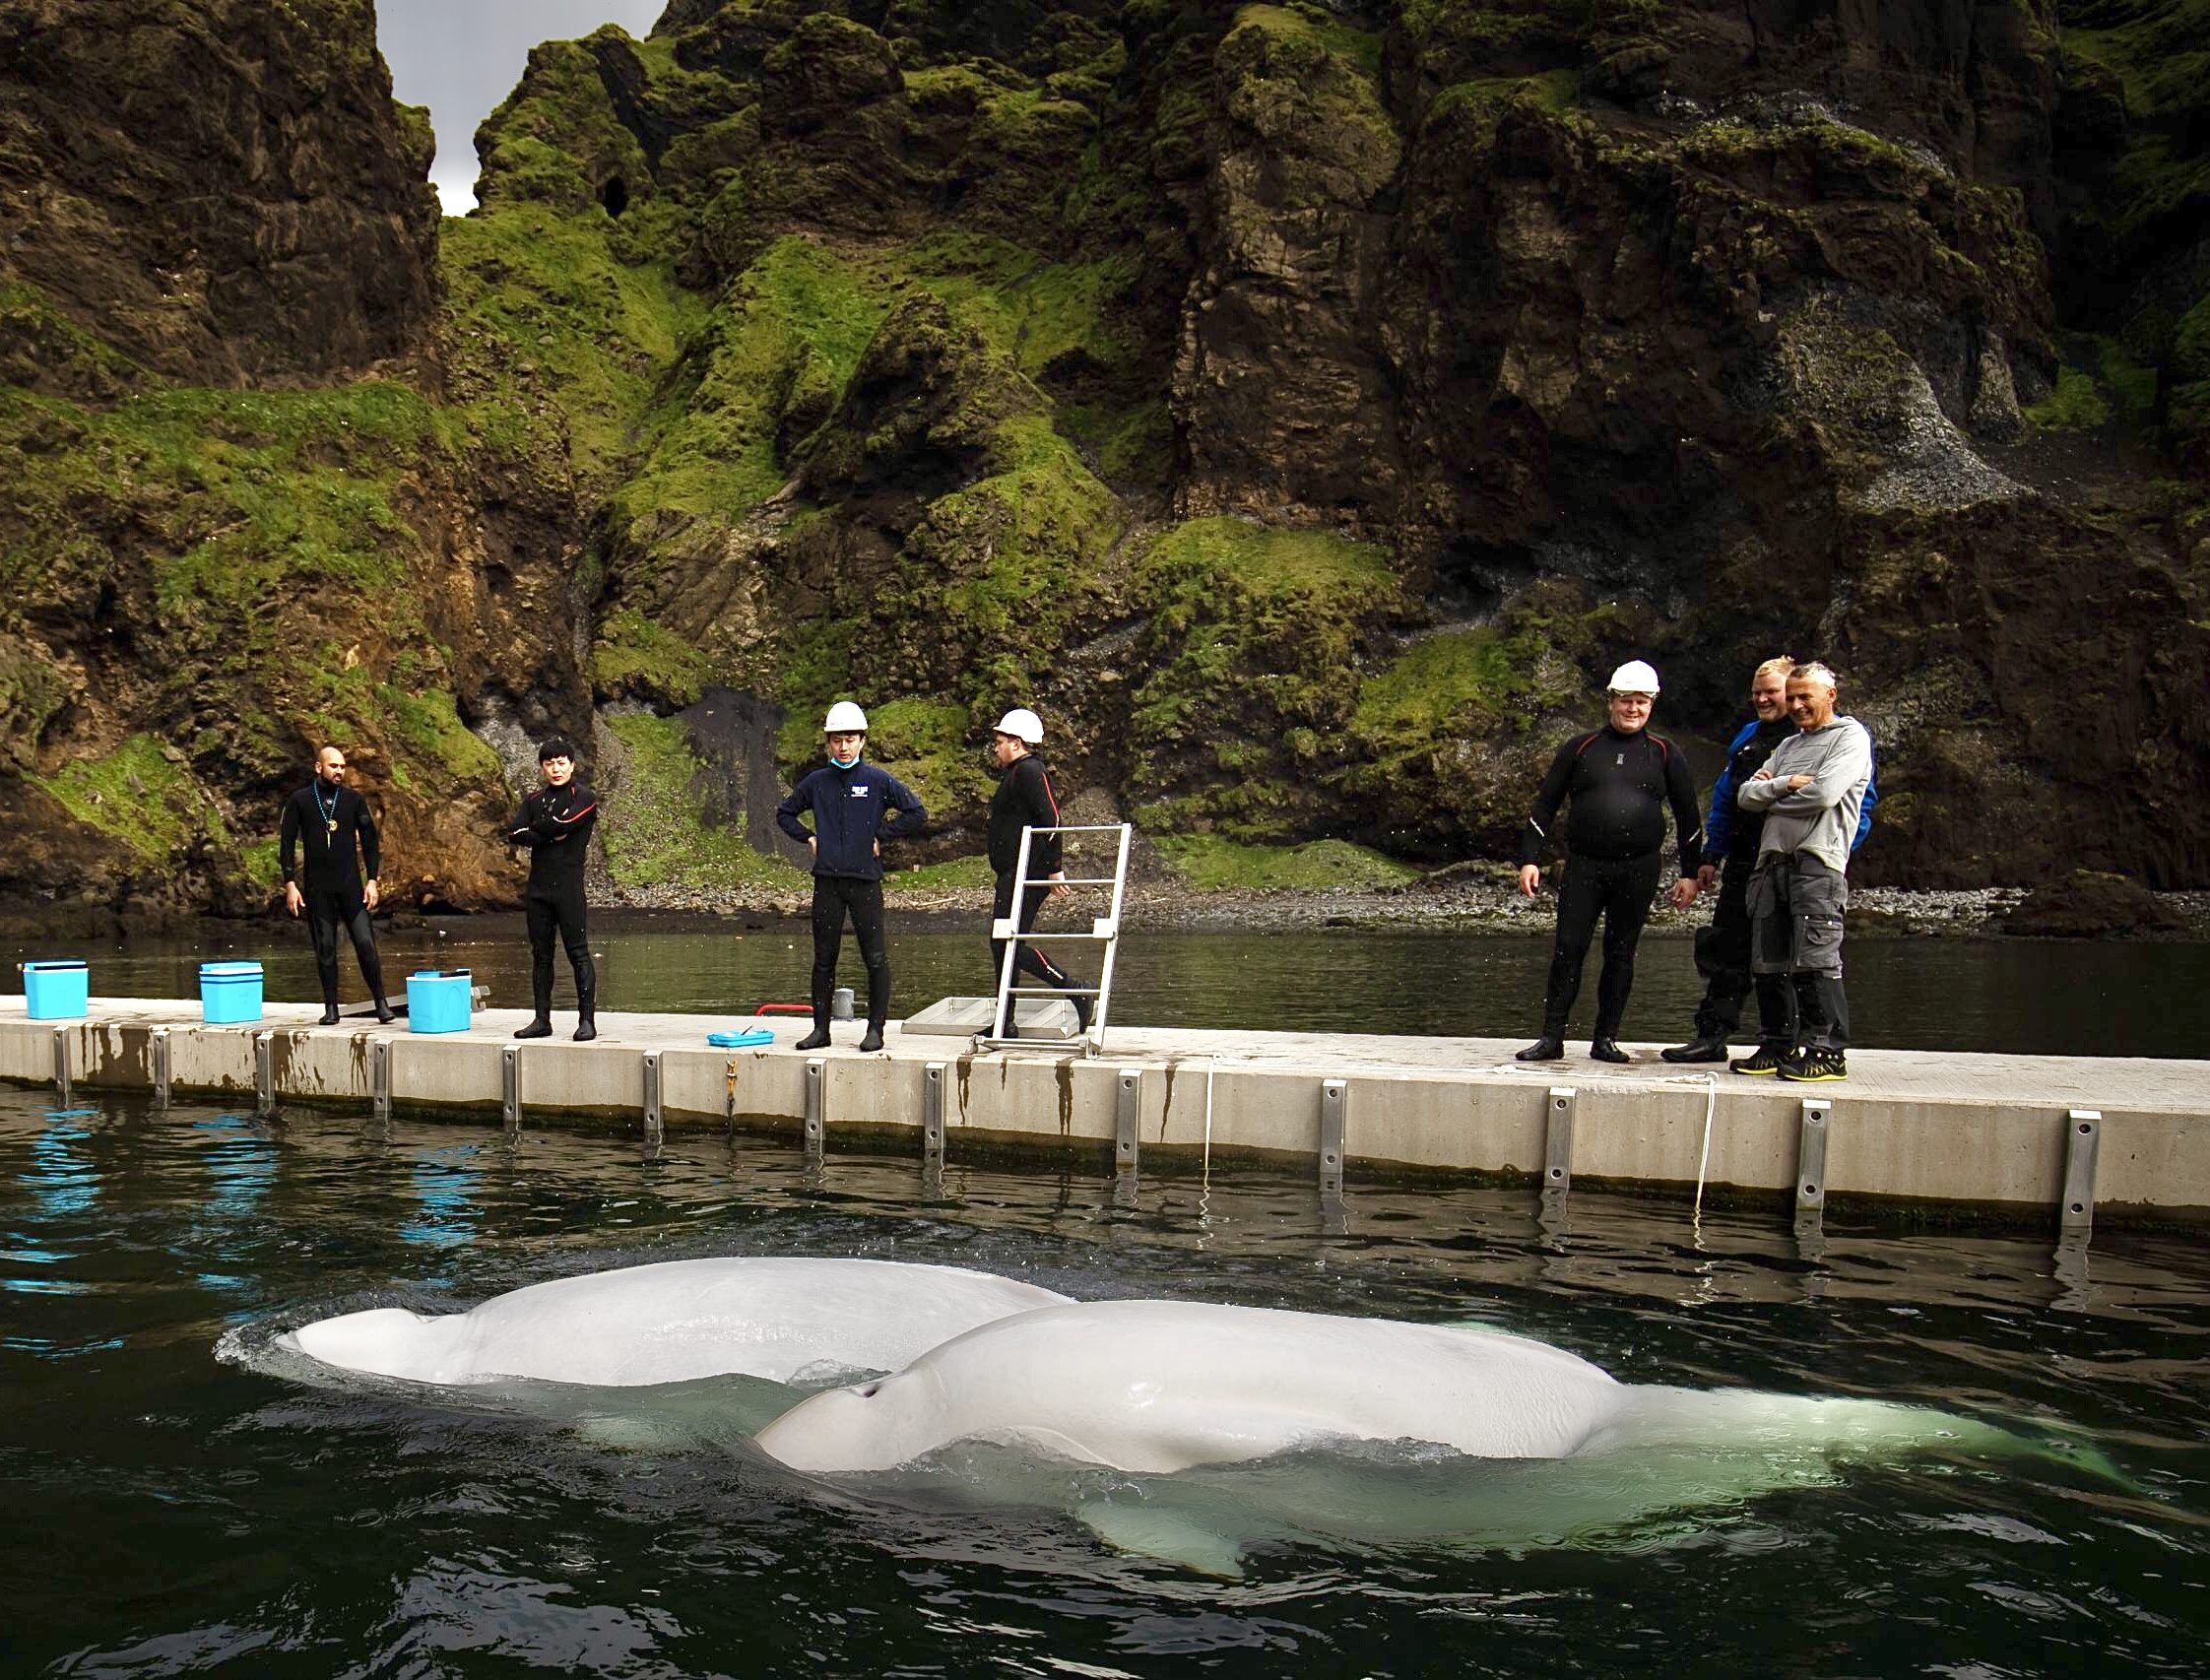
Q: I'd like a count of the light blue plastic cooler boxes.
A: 3